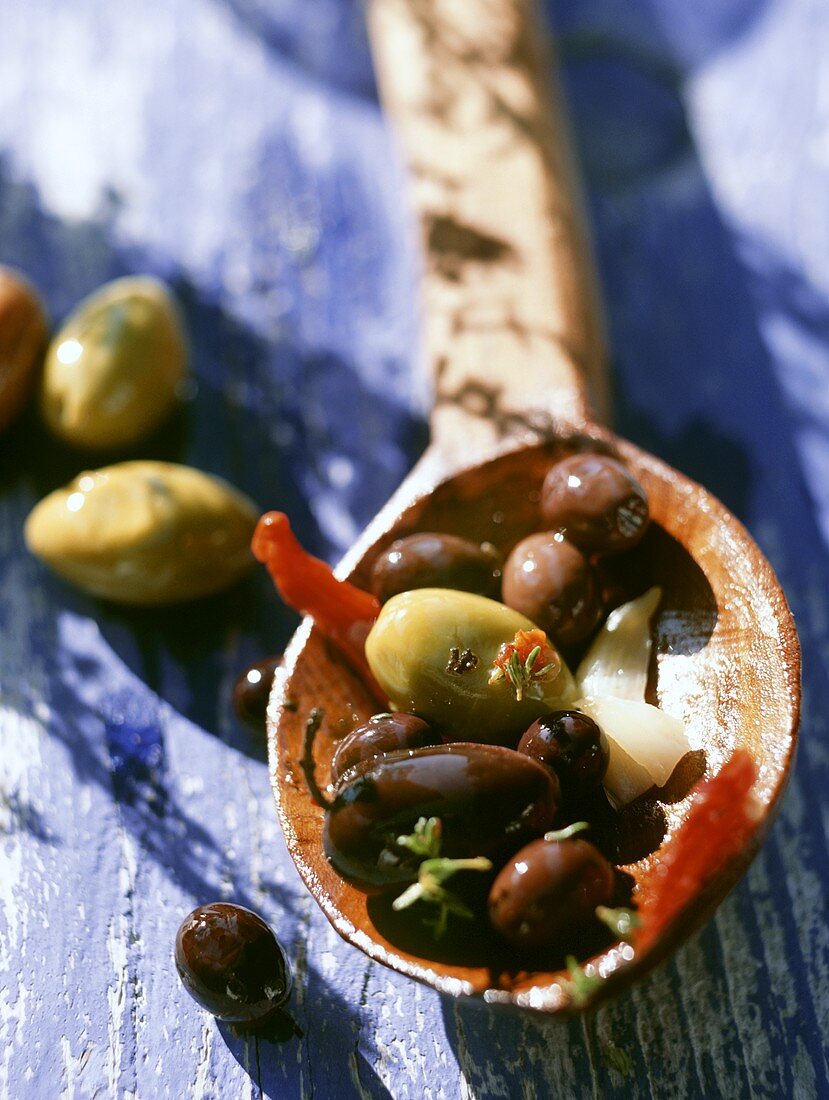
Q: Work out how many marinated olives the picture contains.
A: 13